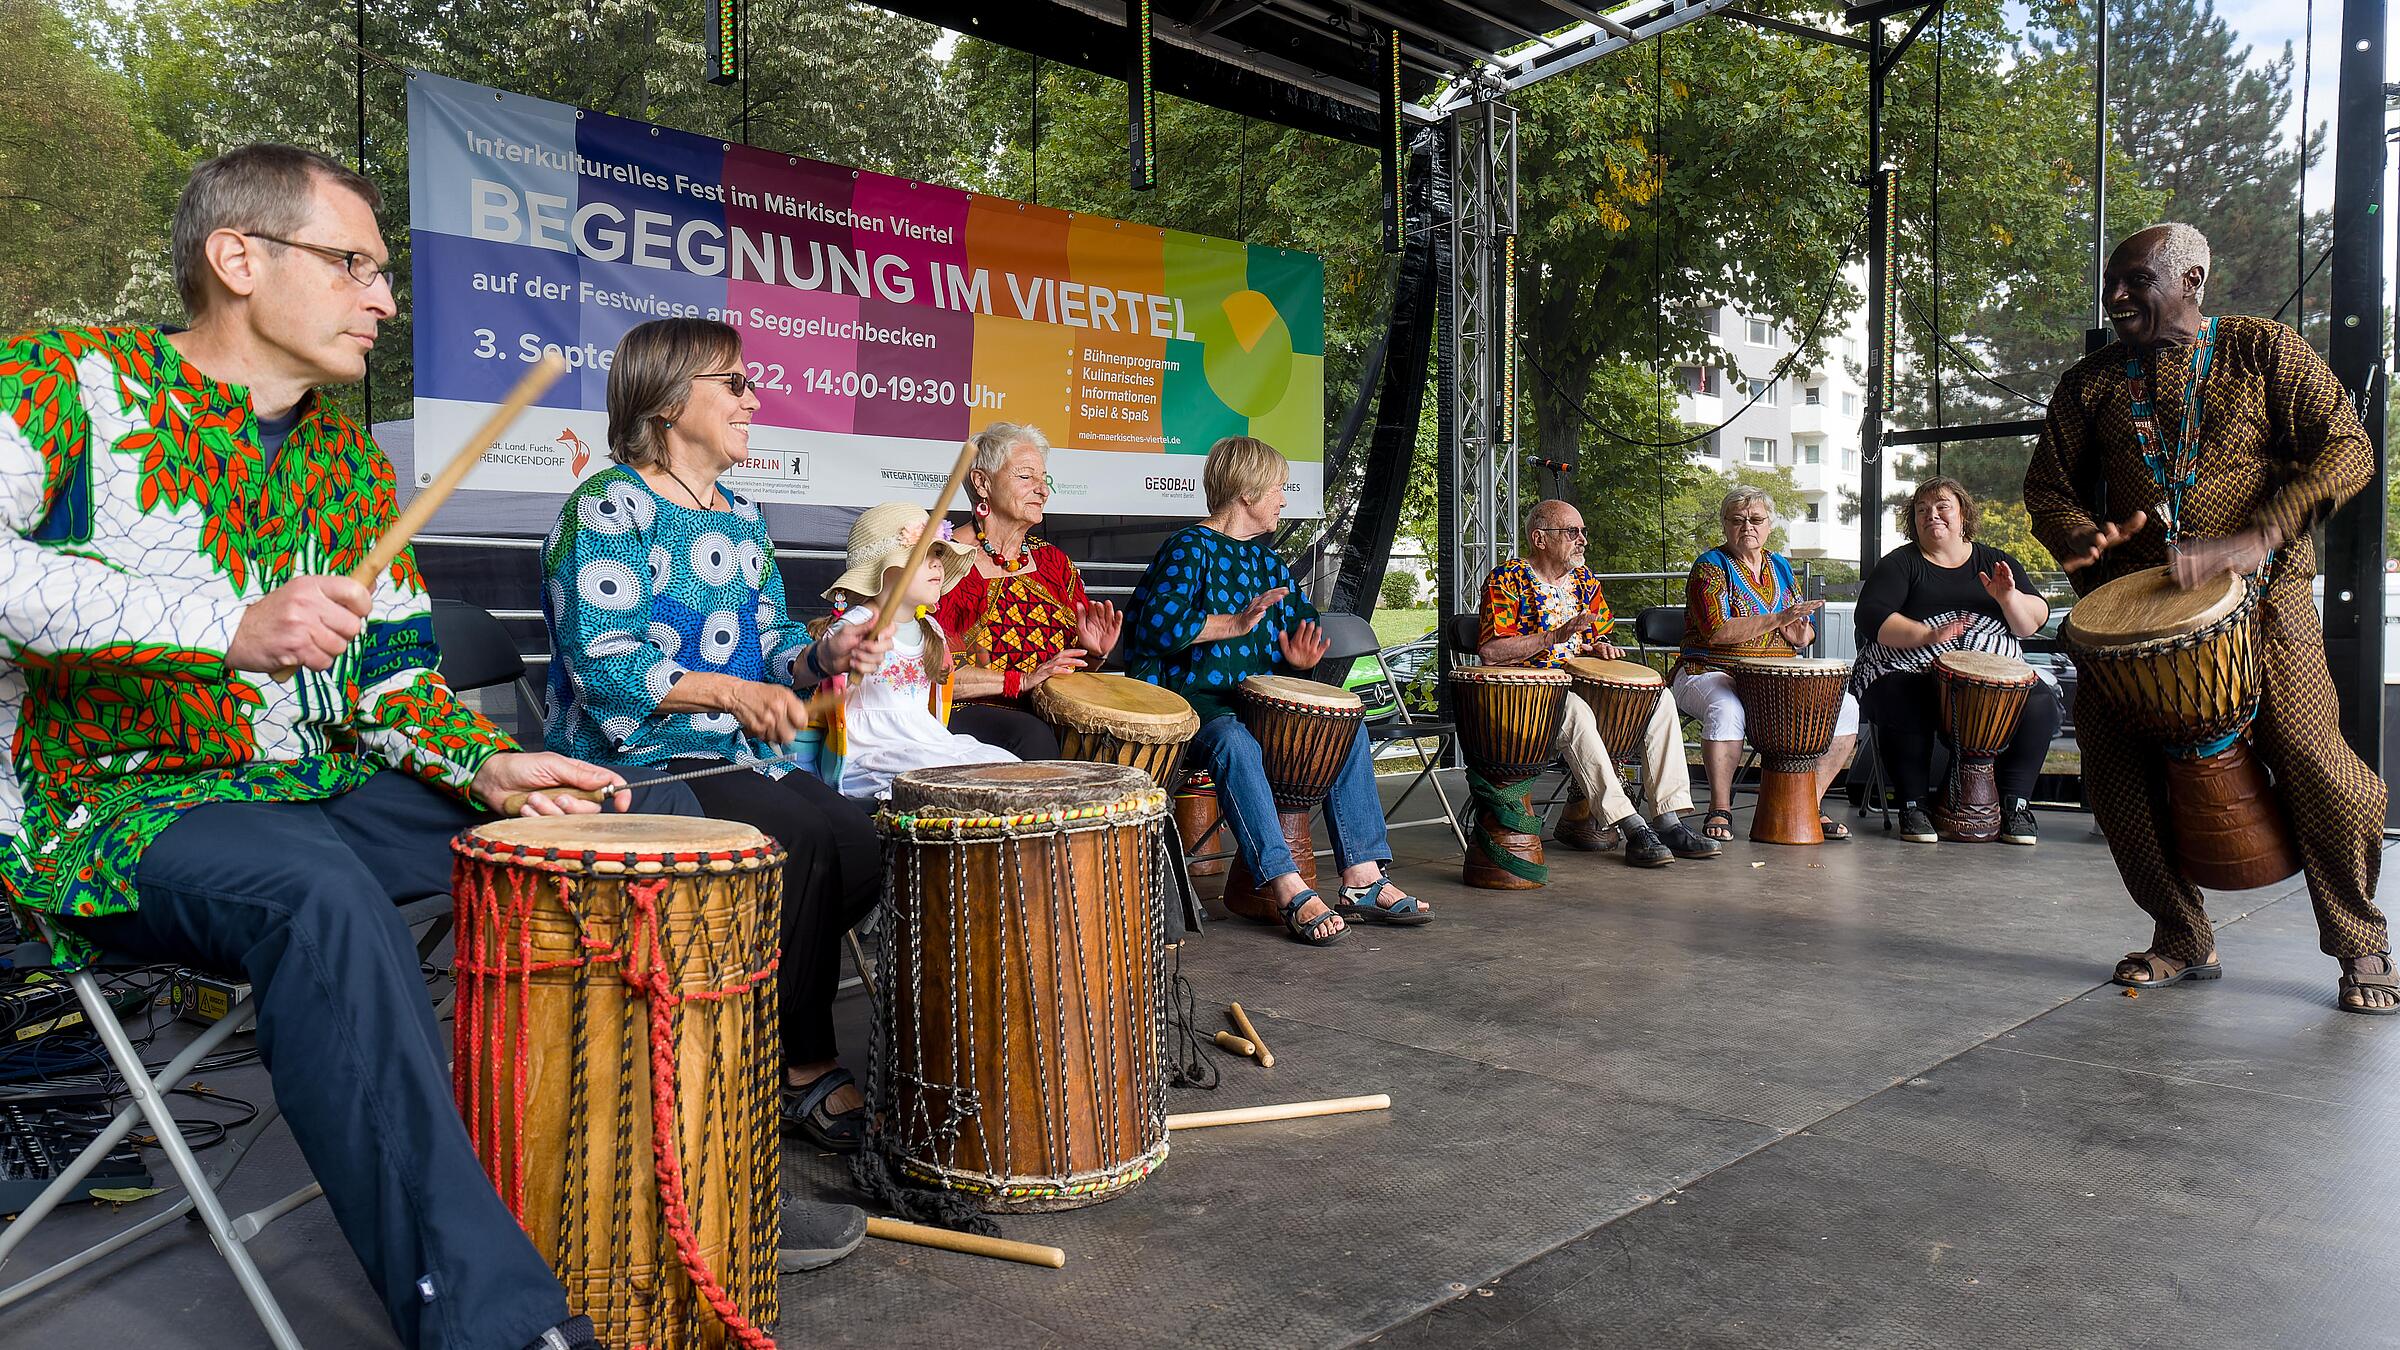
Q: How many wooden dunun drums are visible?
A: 2